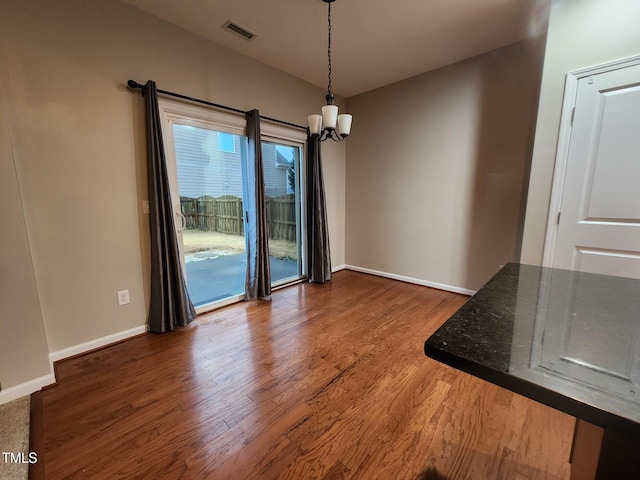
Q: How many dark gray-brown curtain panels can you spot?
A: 3